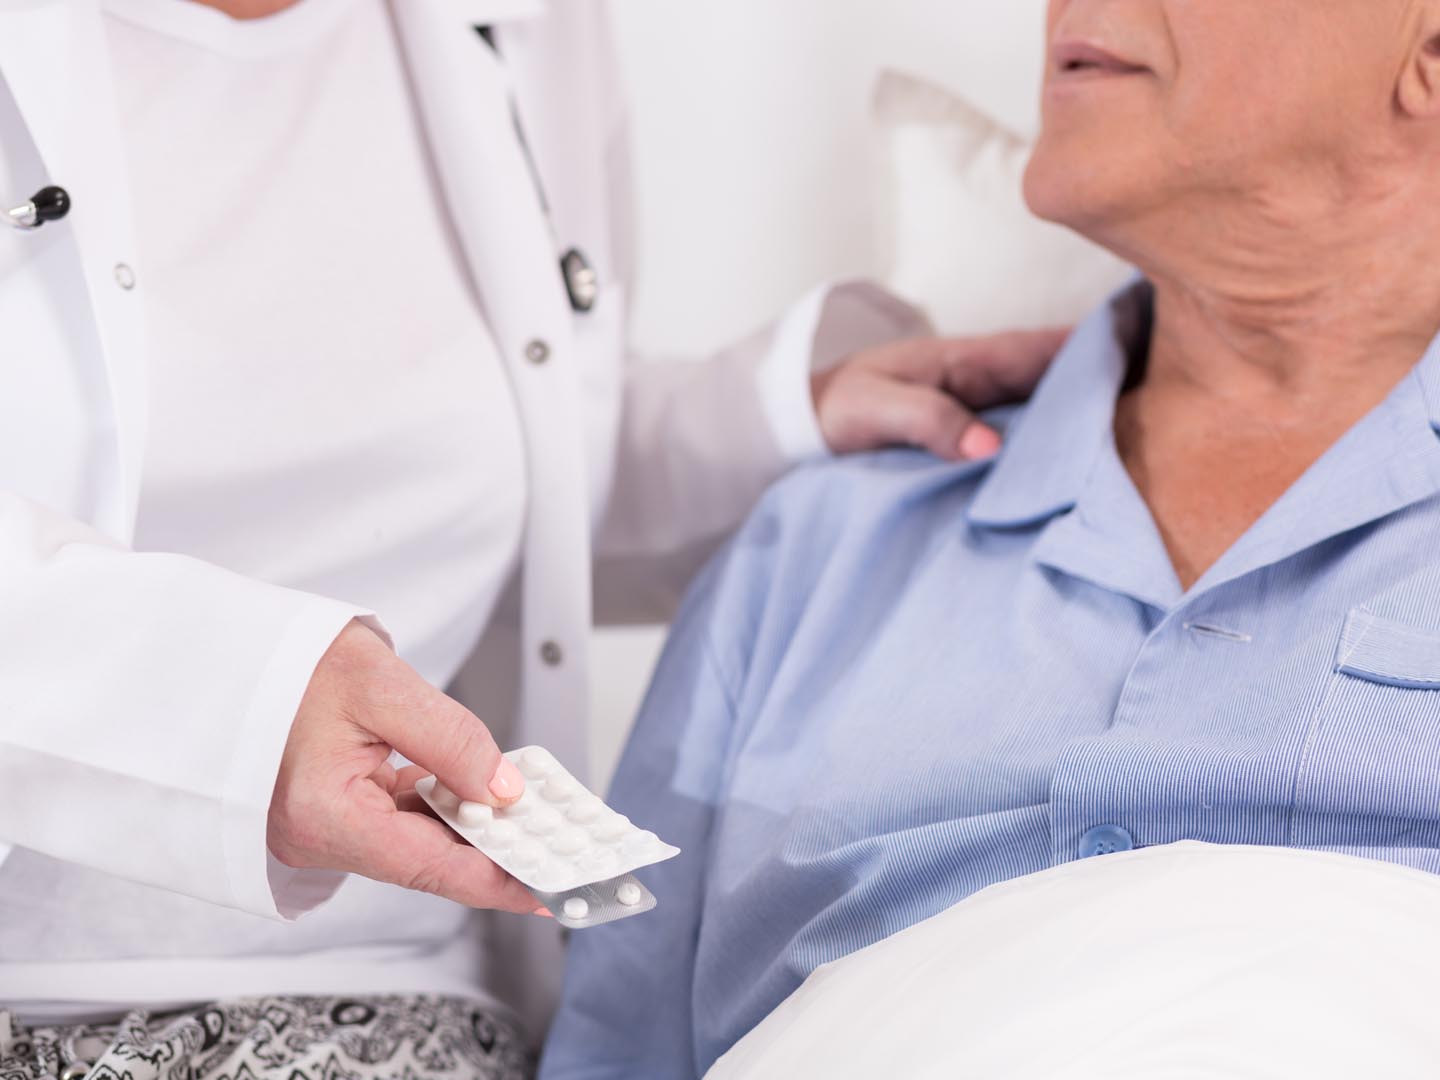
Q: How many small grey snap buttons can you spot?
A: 3